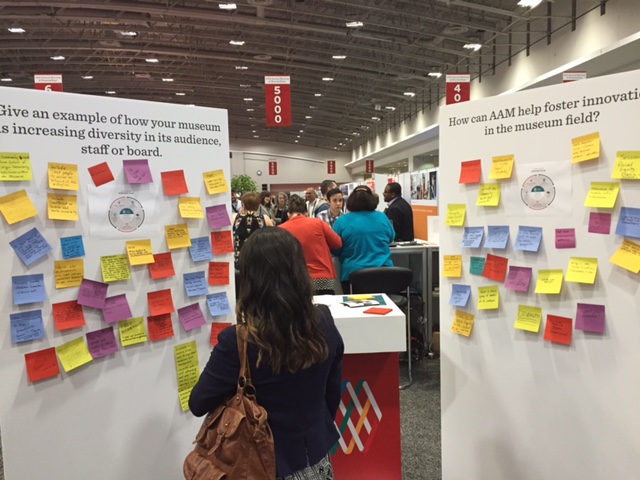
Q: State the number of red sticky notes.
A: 13